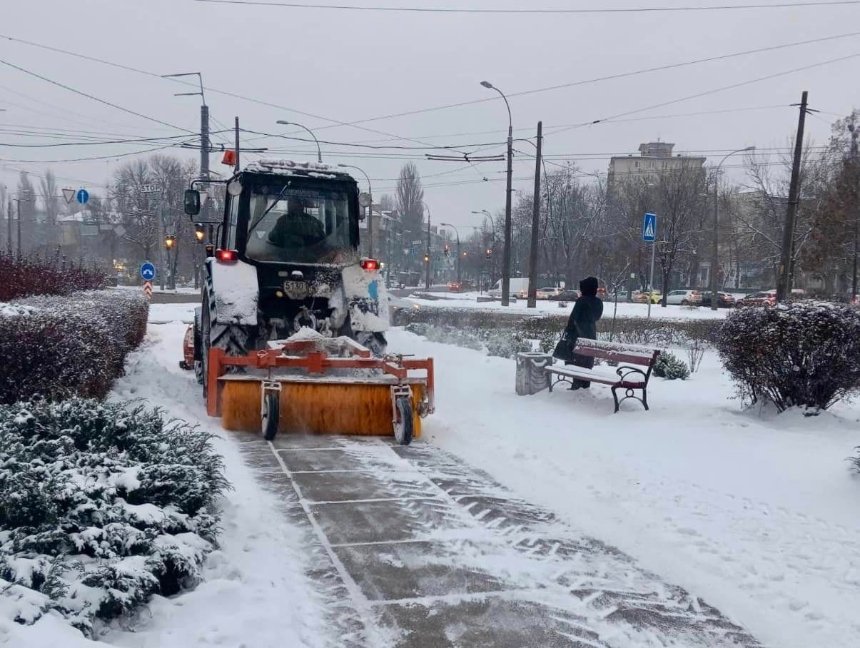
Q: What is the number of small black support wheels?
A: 2